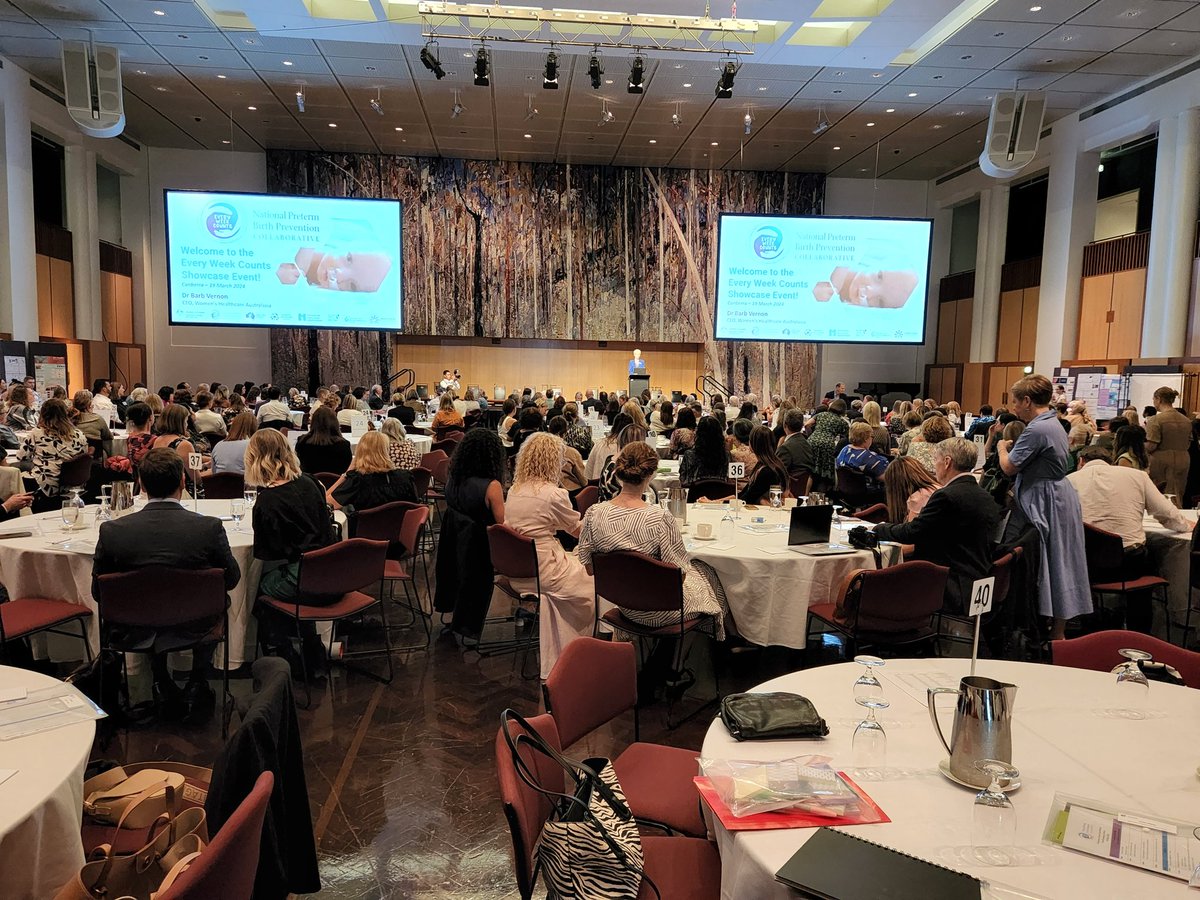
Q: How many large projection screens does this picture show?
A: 2